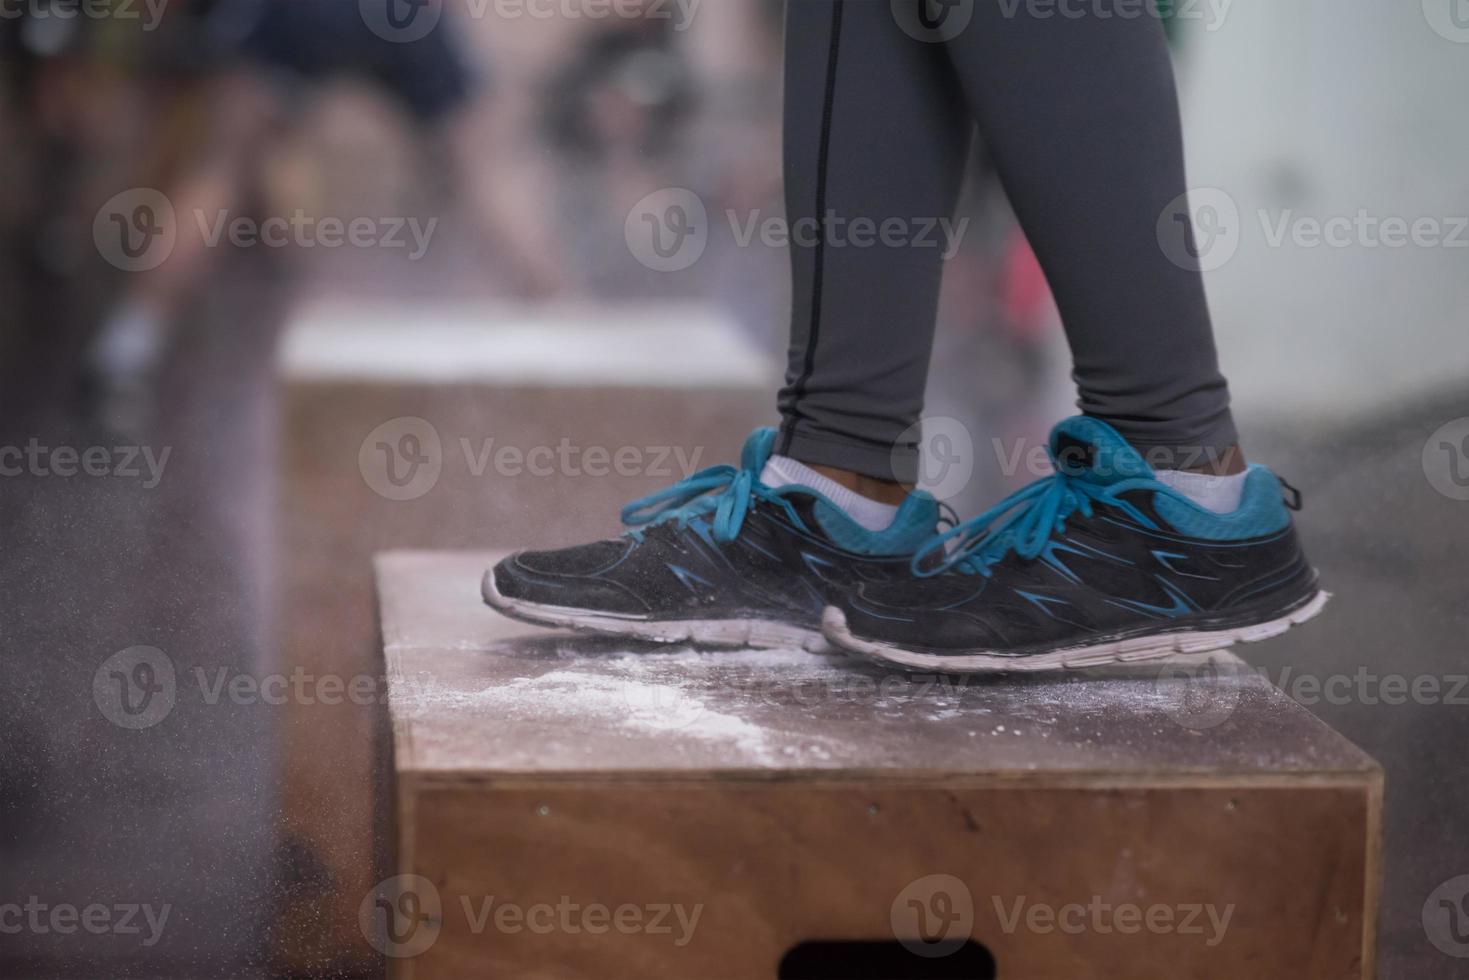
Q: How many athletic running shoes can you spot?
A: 2